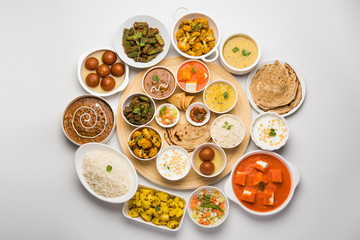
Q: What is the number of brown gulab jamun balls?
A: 8